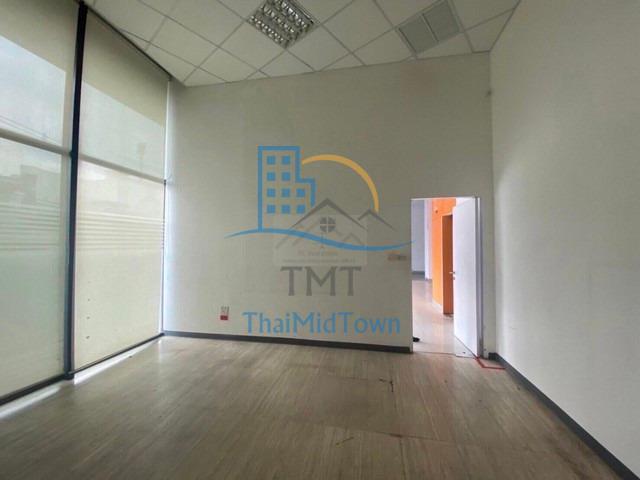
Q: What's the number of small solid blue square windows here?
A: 10